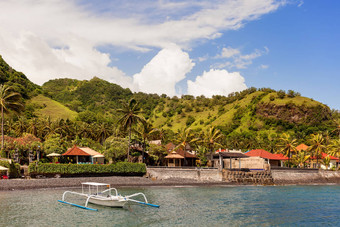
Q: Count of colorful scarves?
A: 0